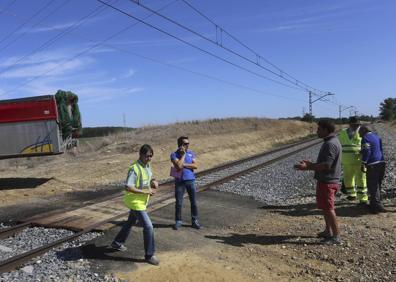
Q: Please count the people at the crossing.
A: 5